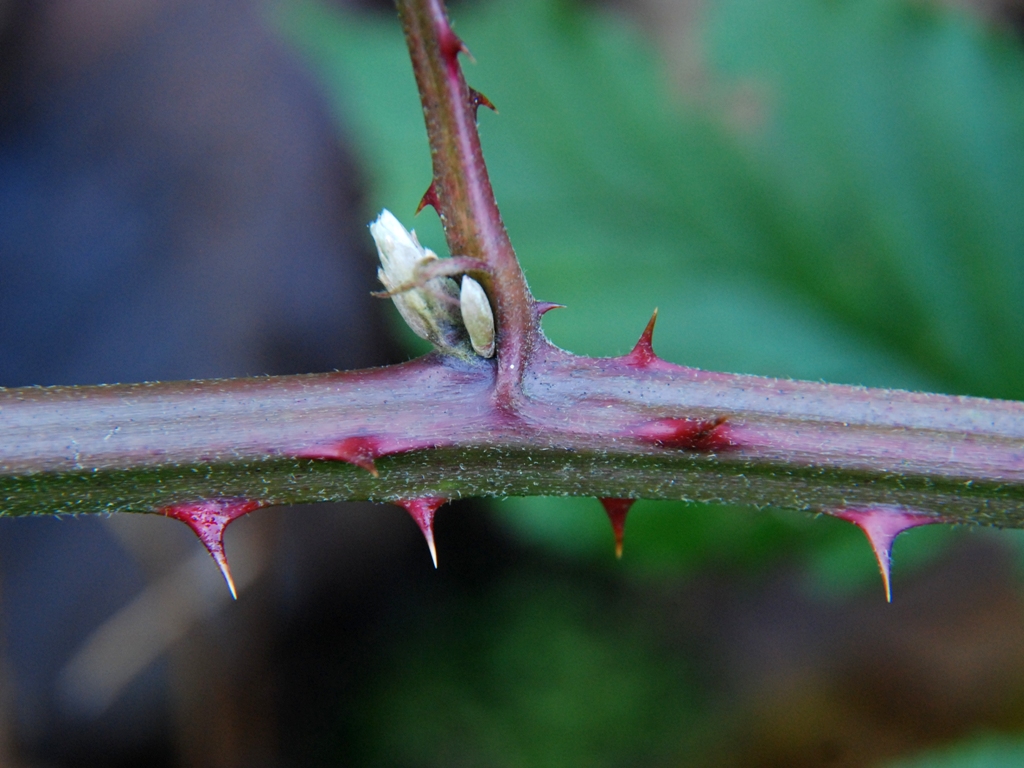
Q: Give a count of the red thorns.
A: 11